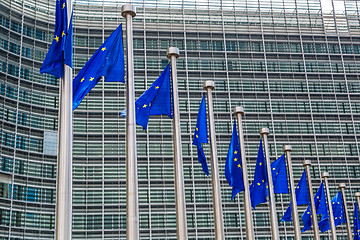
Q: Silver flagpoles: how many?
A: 11